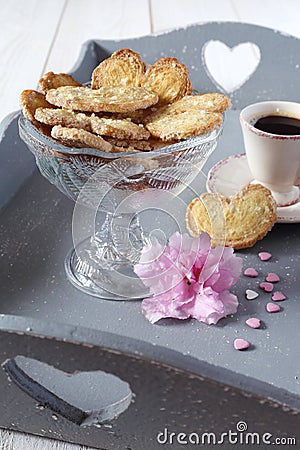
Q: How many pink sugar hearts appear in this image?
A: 8